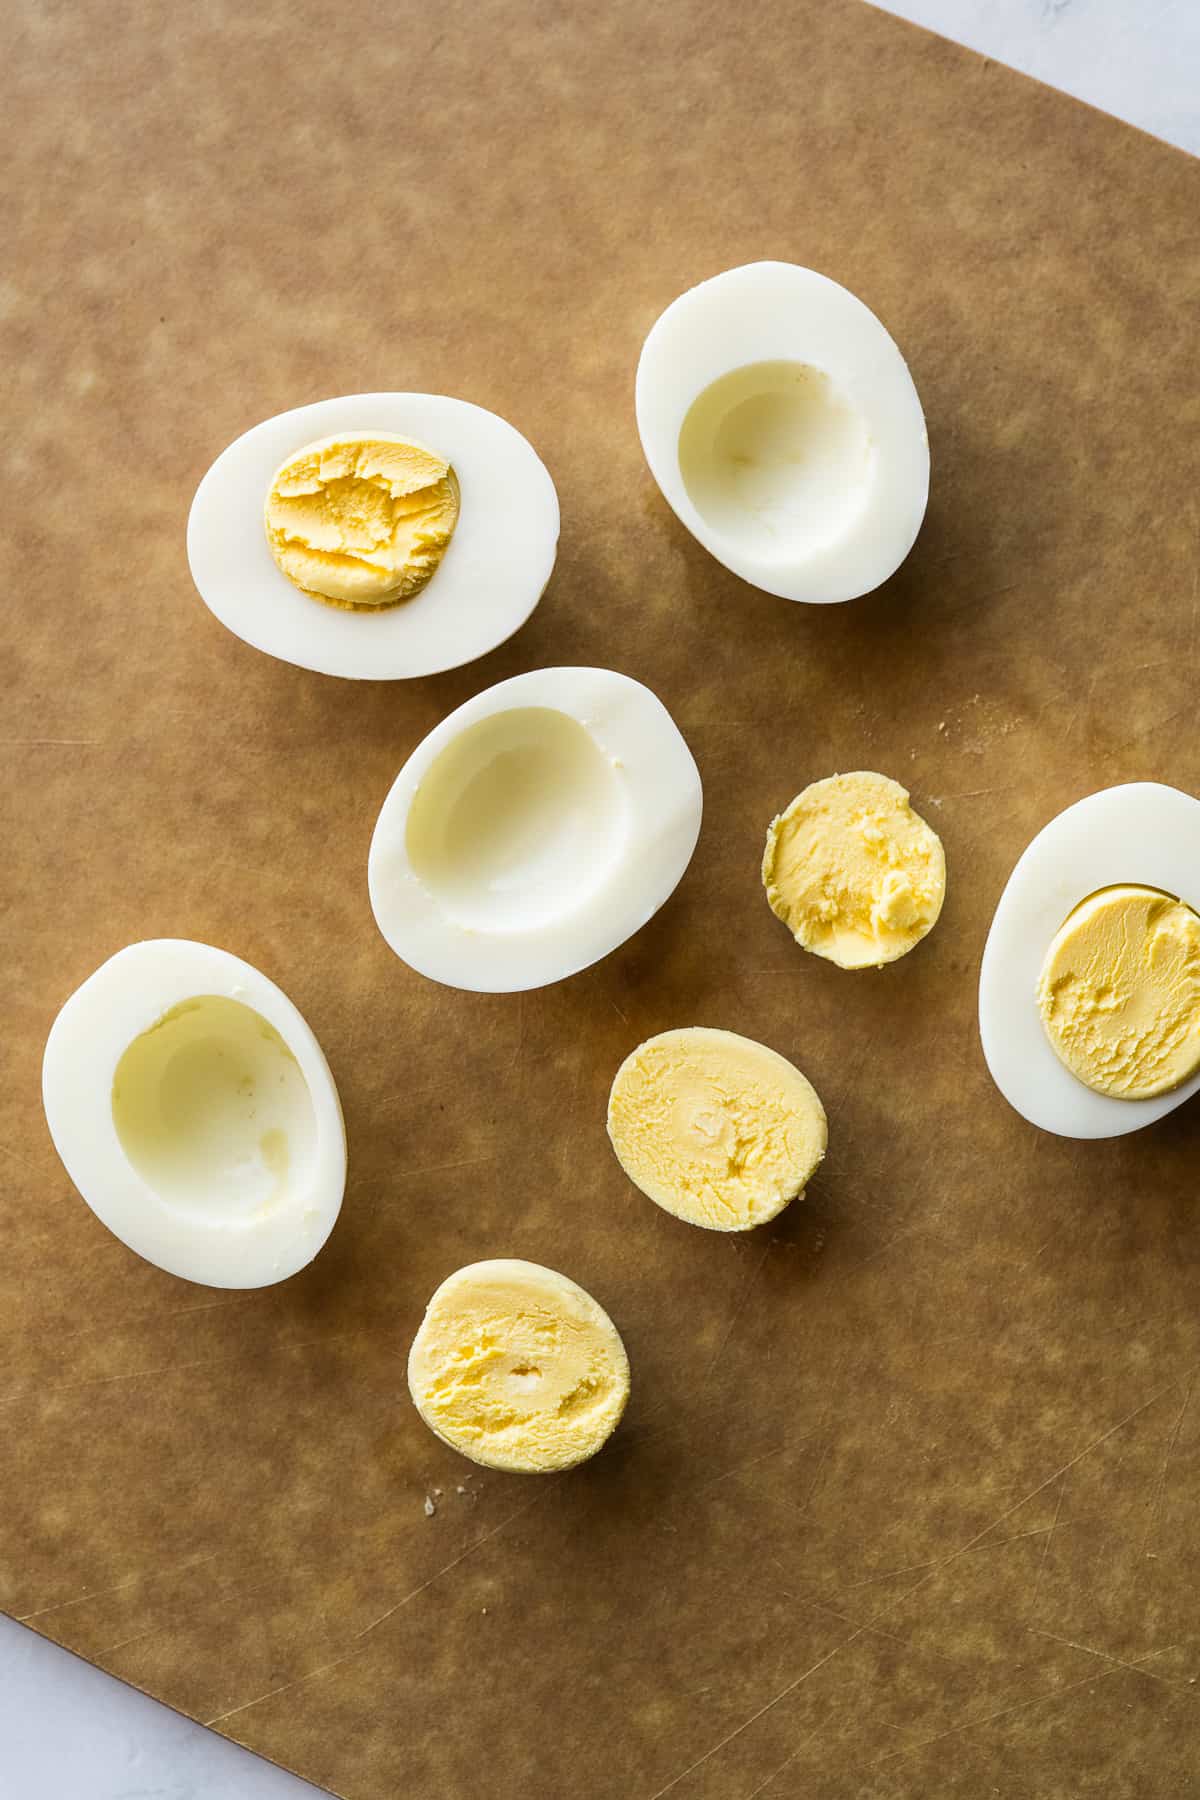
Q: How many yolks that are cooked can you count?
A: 5